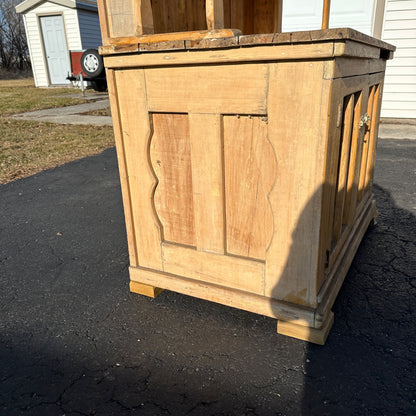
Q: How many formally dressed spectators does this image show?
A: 0